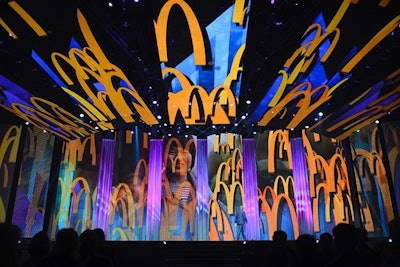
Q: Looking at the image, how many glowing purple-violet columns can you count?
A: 5